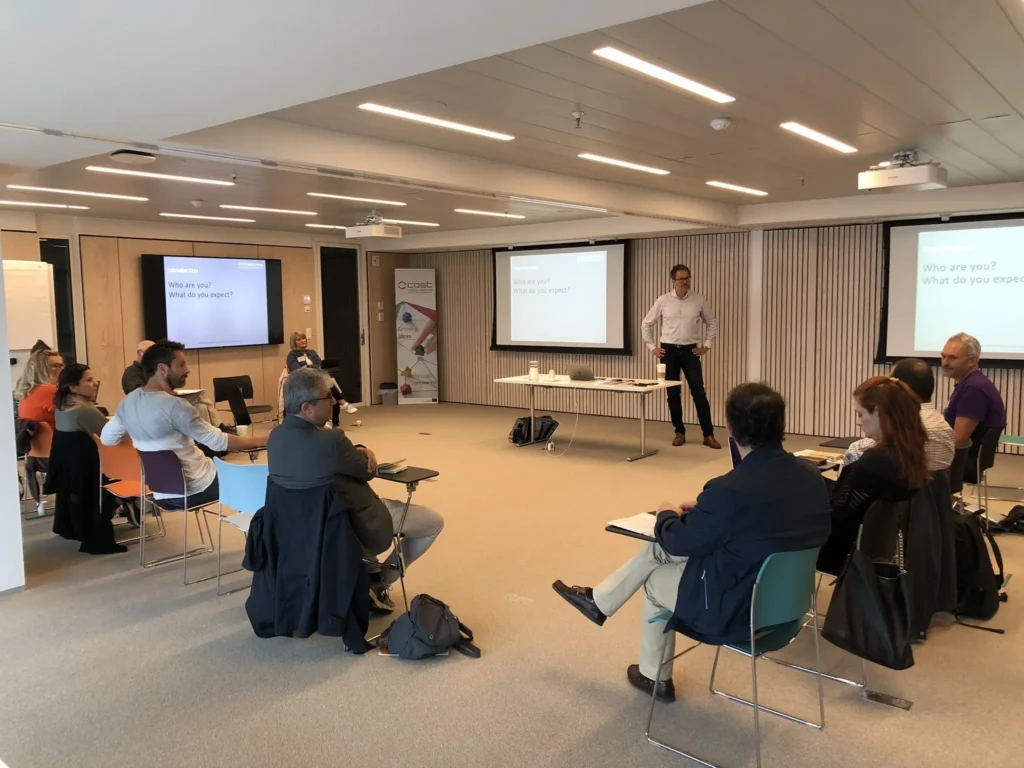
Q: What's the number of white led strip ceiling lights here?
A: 14